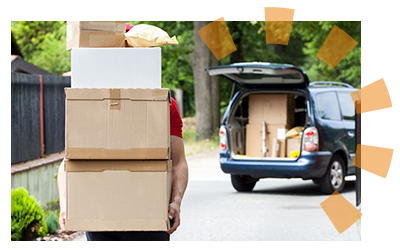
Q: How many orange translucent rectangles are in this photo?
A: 6